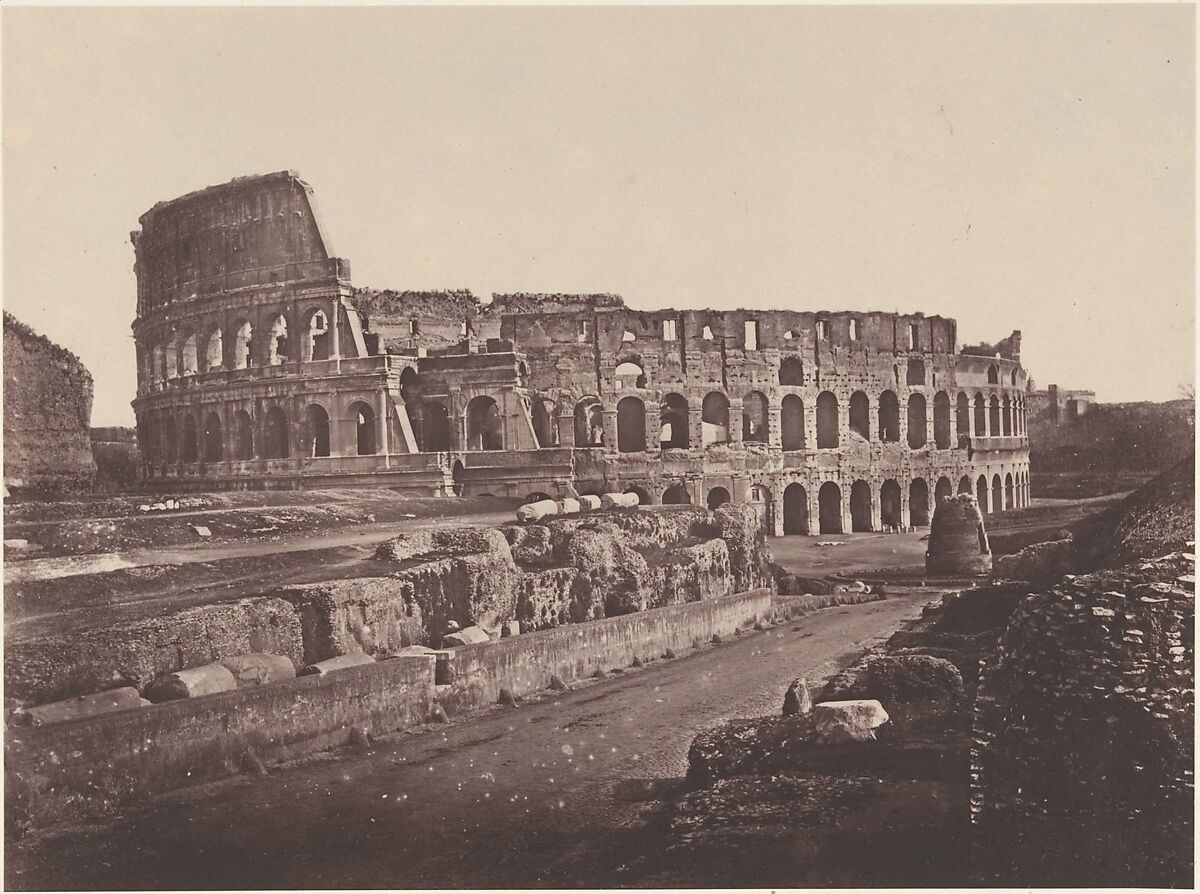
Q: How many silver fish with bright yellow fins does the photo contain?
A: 0